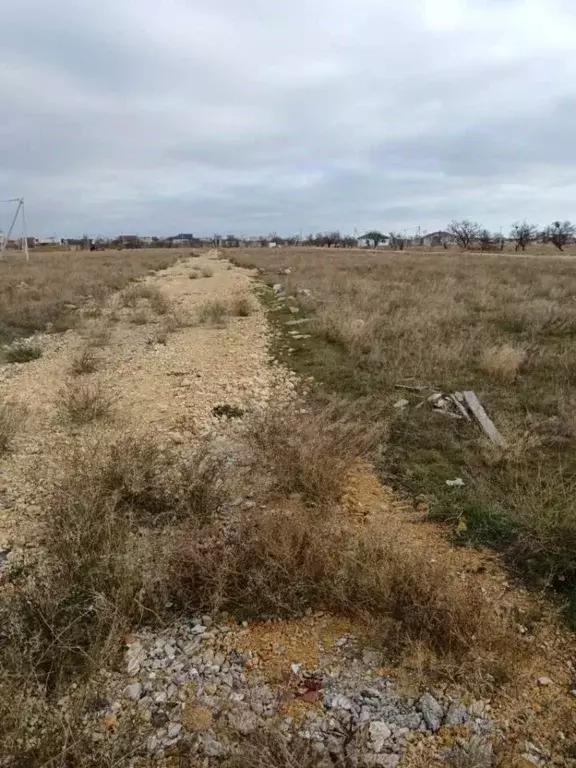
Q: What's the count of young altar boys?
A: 0